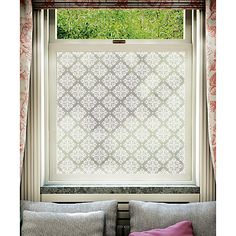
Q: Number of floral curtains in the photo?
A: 2